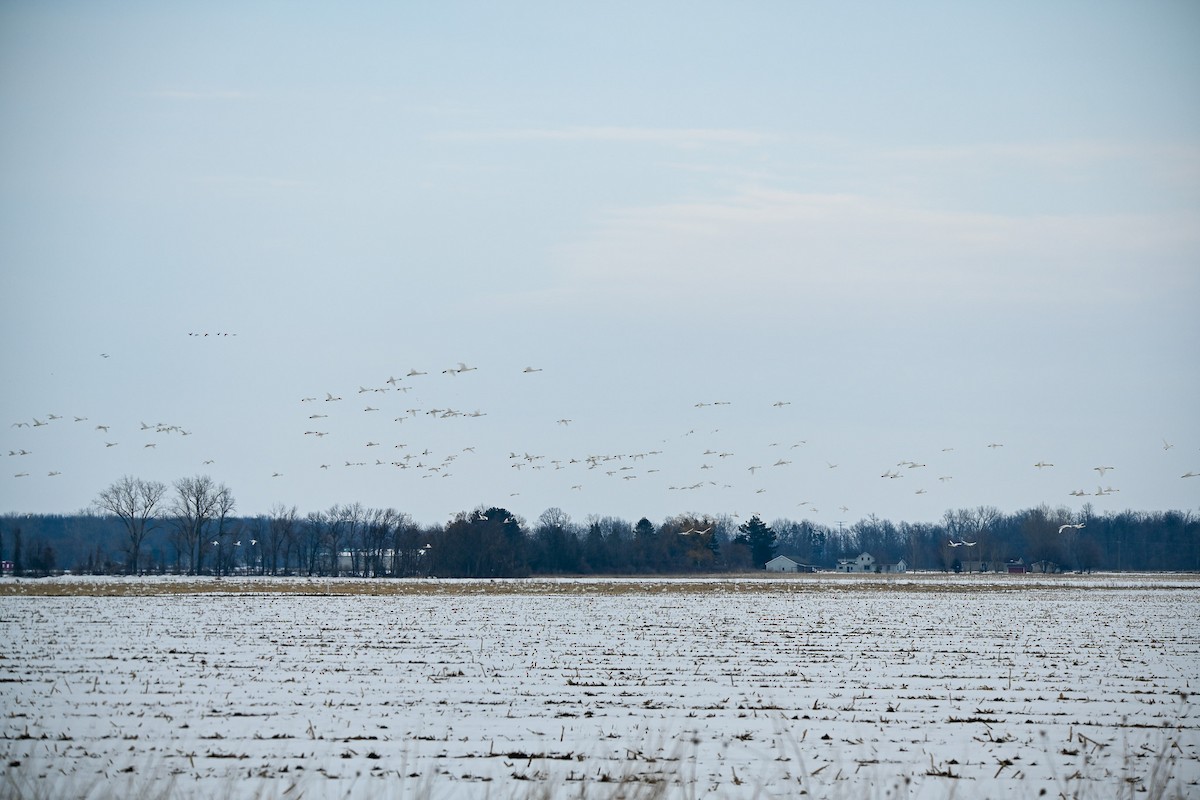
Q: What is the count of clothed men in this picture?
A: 0